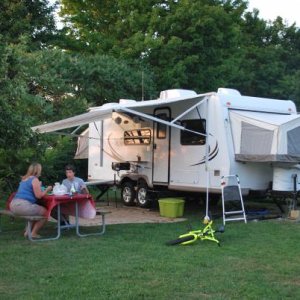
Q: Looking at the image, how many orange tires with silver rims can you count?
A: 0